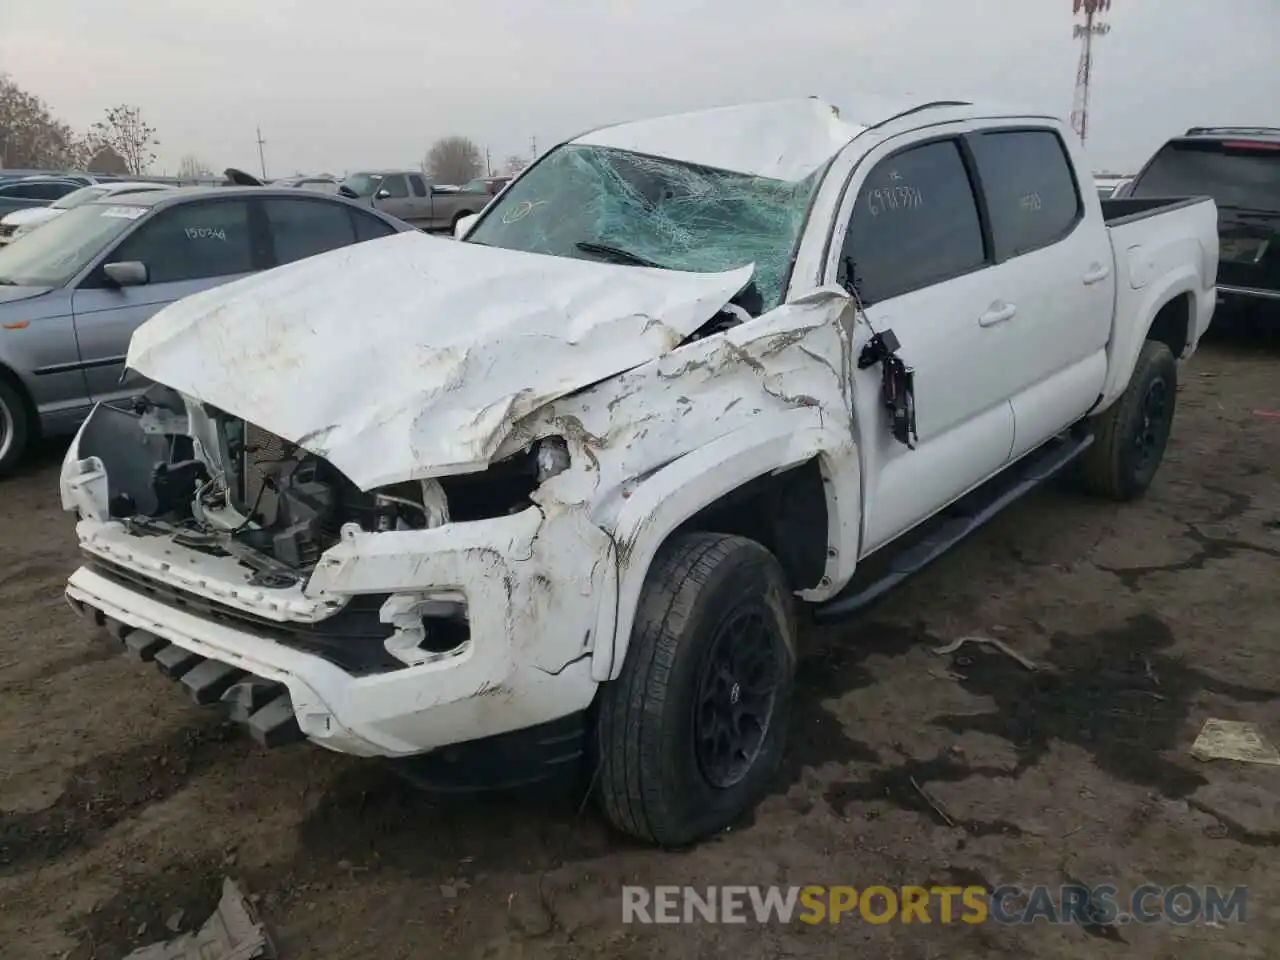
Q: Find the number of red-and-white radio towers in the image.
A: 1